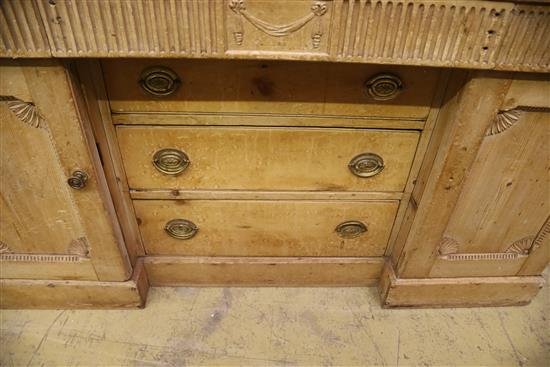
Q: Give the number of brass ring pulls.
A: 6